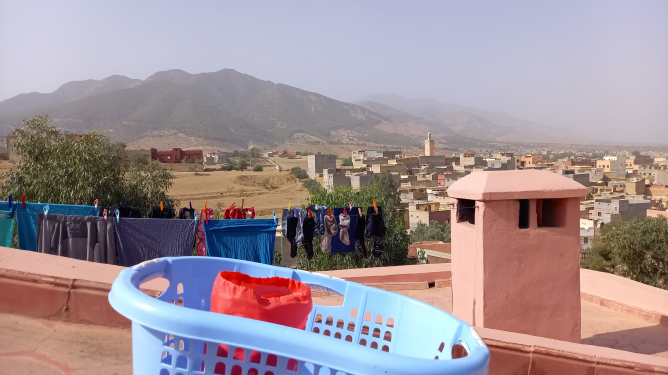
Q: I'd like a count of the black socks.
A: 4